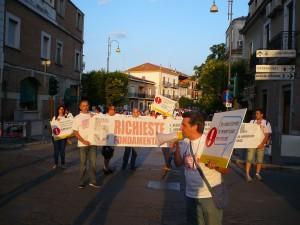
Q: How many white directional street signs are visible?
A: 3